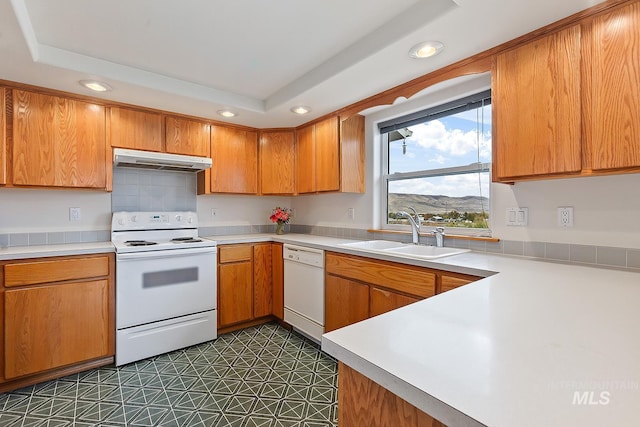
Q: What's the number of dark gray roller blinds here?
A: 1